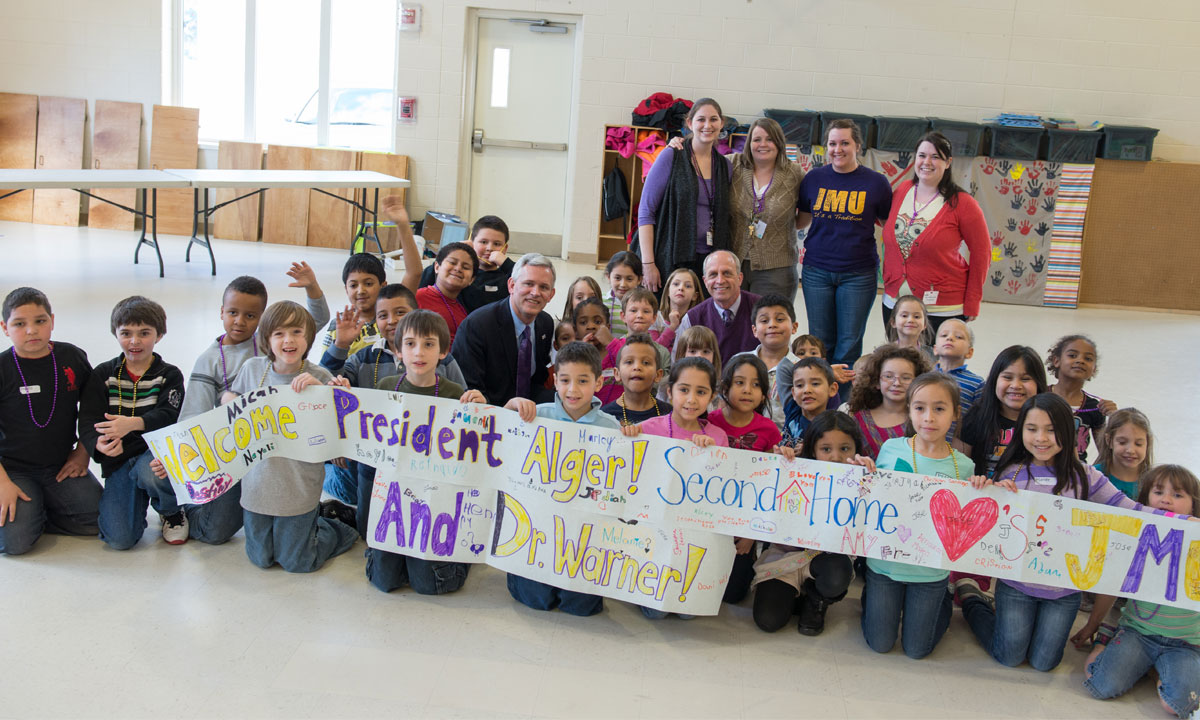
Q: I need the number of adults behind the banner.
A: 6